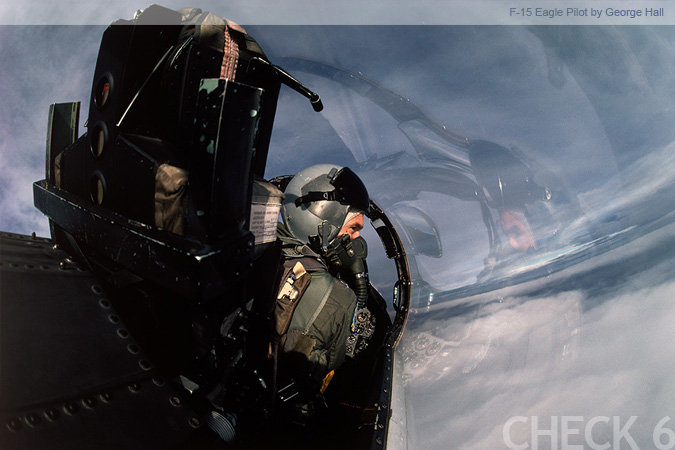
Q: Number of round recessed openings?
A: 3